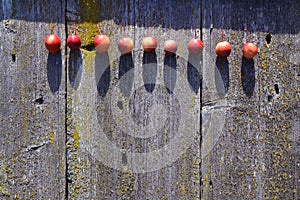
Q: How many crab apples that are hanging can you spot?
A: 9